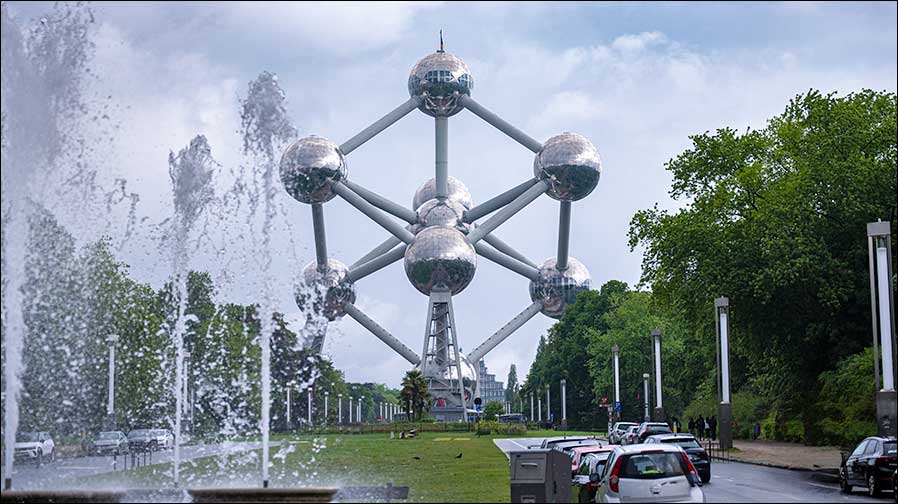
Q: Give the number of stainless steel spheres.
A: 9